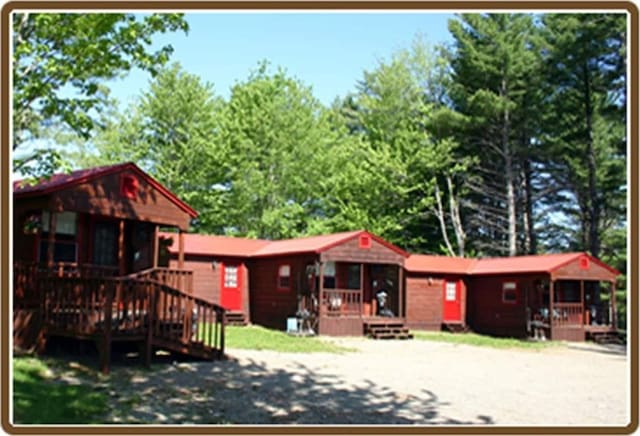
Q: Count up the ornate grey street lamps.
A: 0